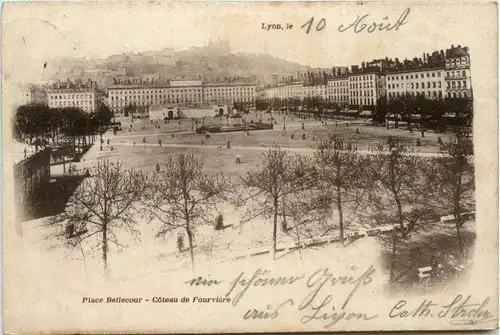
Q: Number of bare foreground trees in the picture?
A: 6